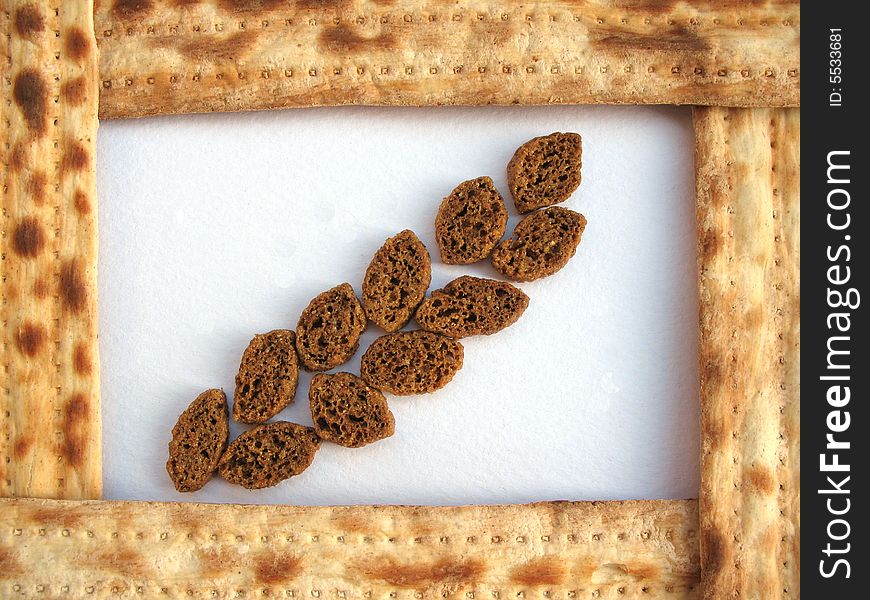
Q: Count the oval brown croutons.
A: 11